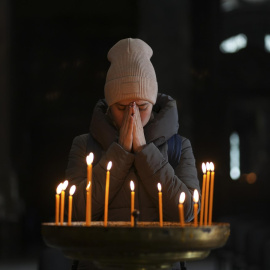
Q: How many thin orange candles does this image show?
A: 13